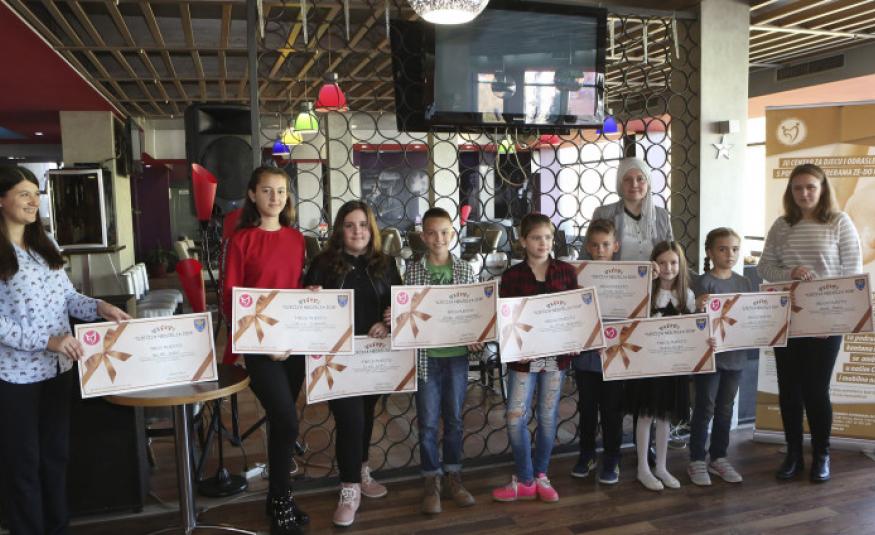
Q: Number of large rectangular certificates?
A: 9